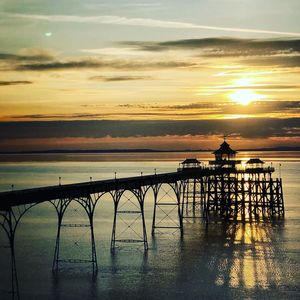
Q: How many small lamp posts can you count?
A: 6